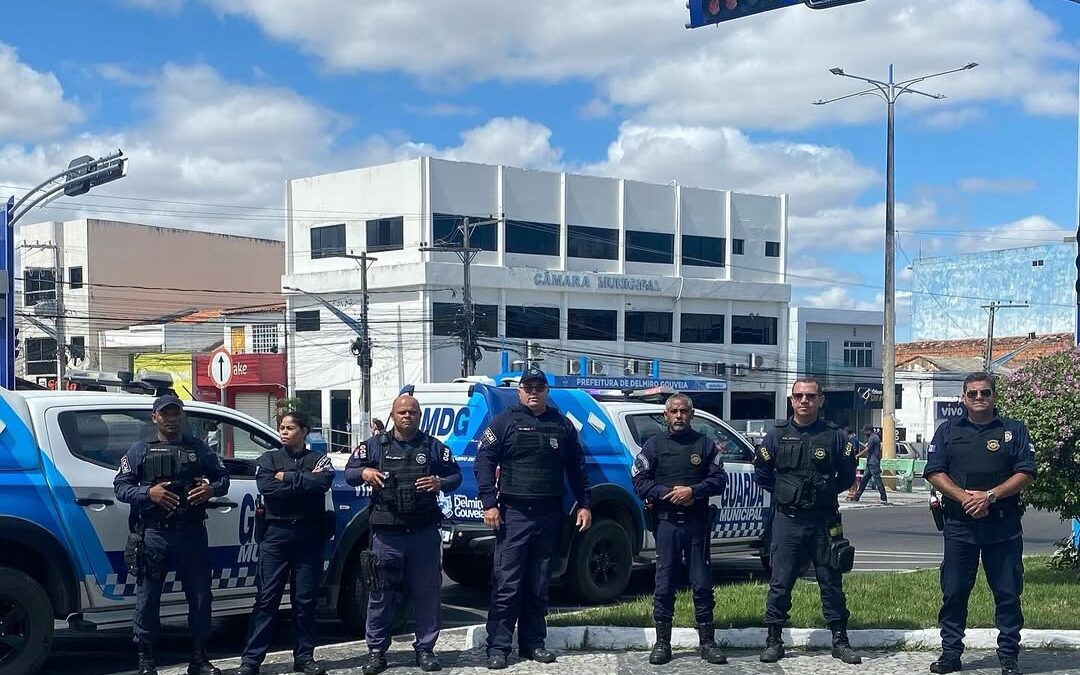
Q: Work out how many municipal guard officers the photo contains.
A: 7